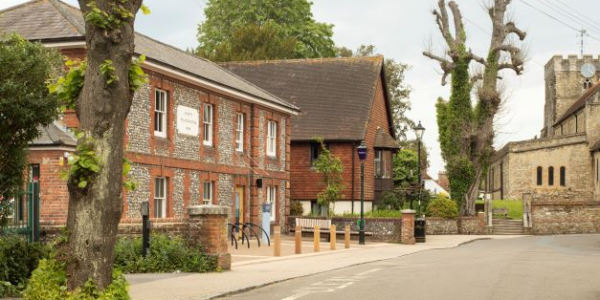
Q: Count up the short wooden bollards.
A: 5